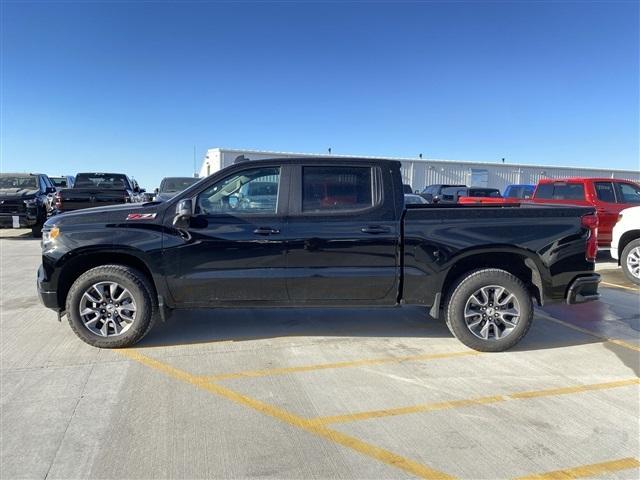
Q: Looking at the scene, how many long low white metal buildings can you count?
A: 1